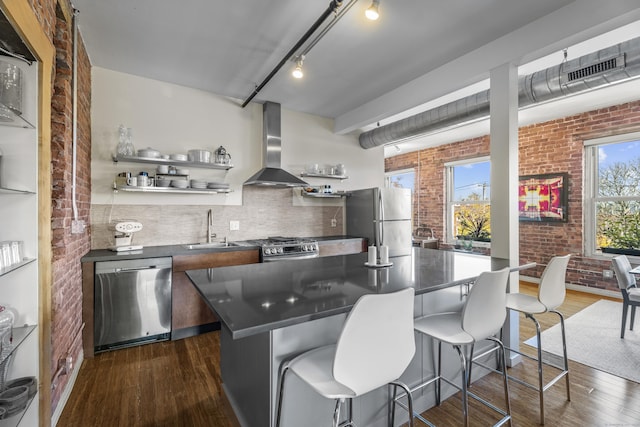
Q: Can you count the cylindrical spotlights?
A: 2